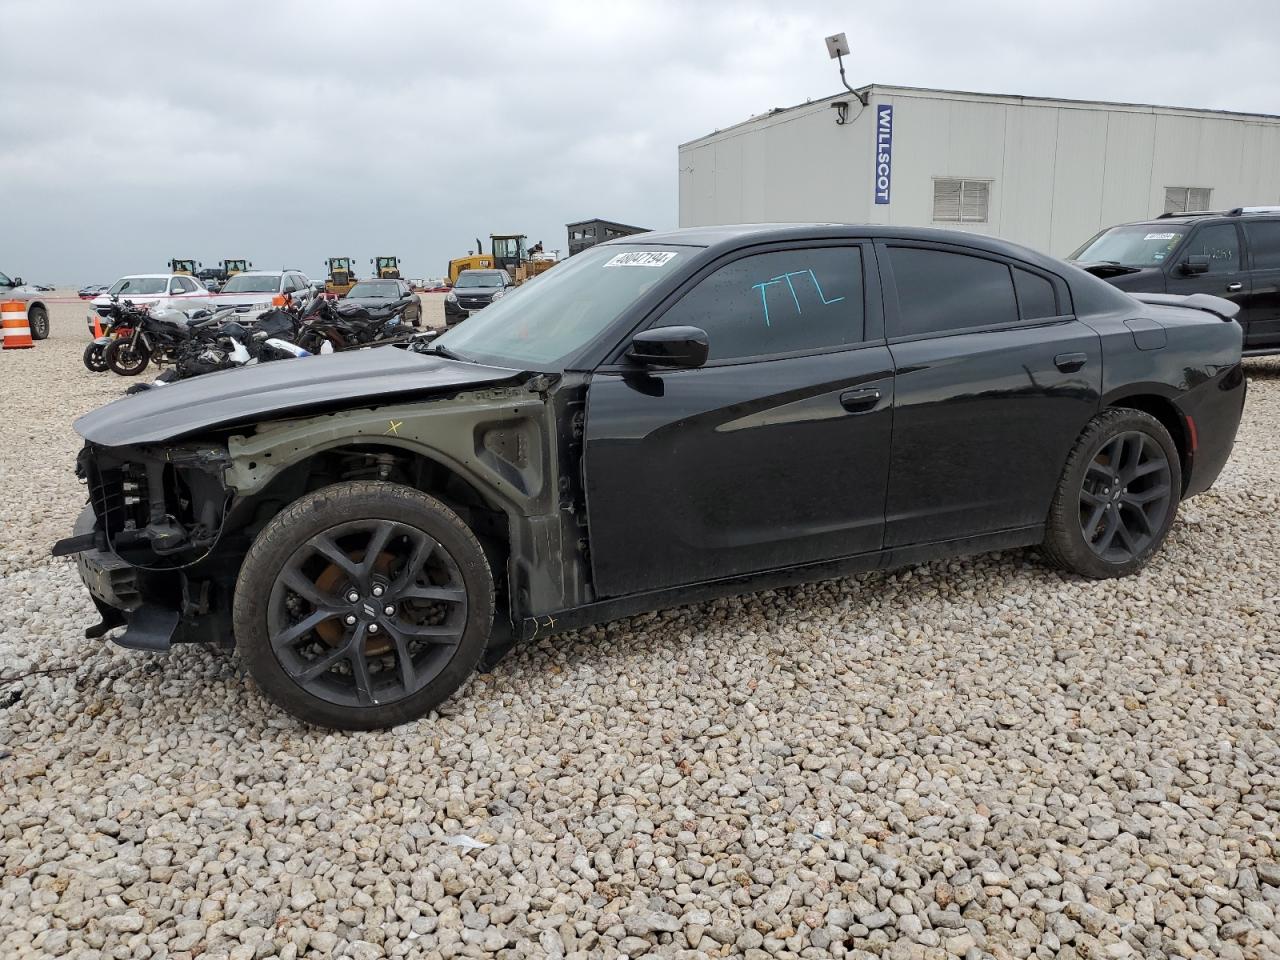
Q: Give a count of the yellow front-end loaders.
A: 5